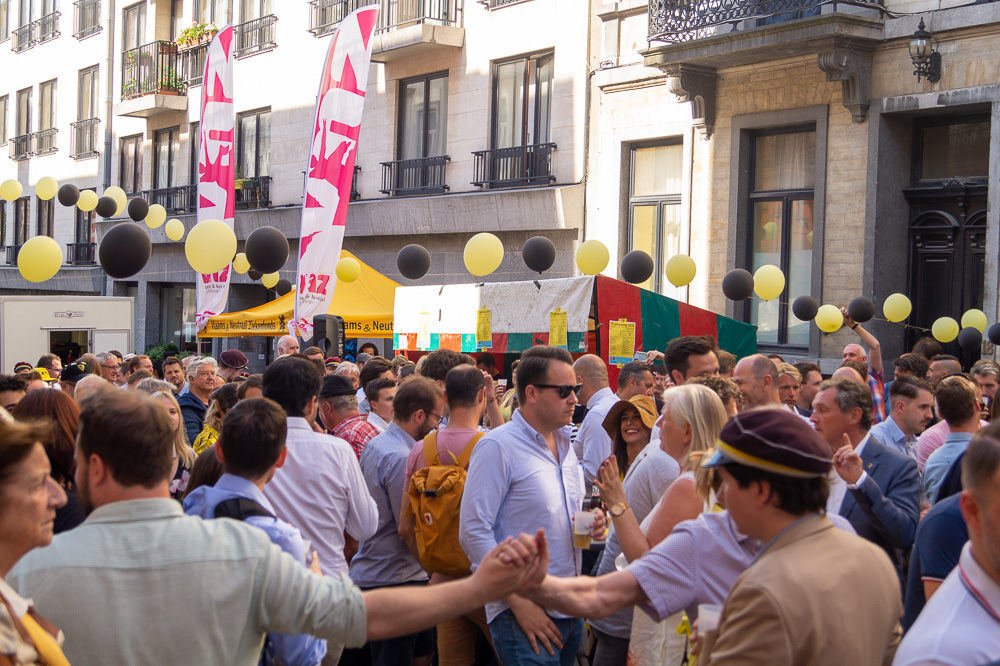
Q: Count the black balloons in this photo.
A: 15